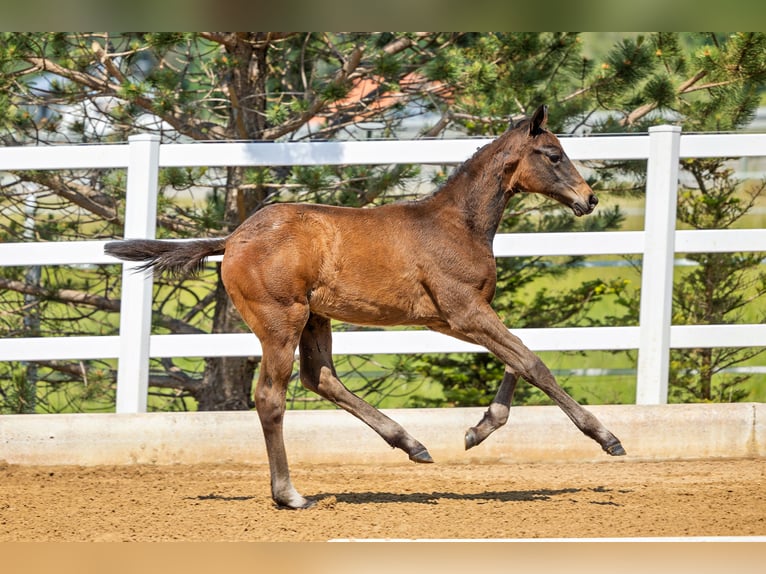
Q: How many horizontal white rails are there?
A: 3